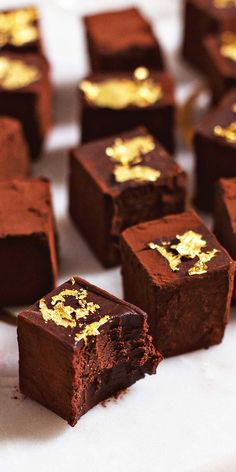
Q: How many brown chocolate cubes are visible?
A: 13